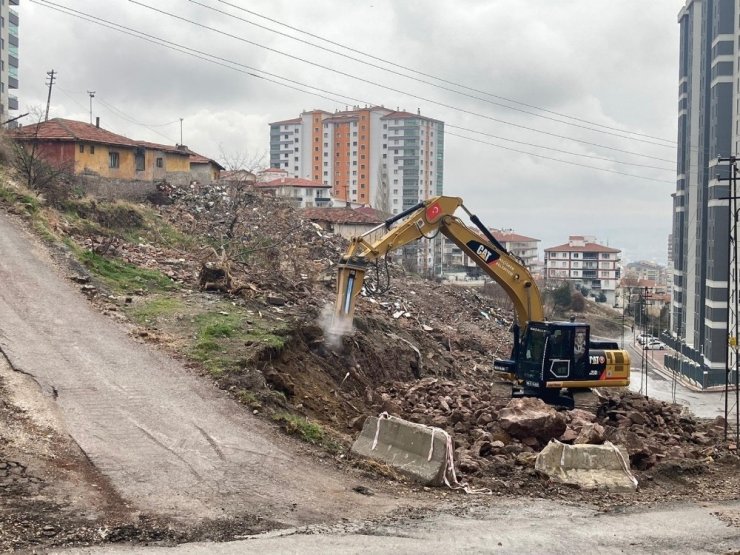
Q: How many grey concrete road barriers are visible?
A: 2